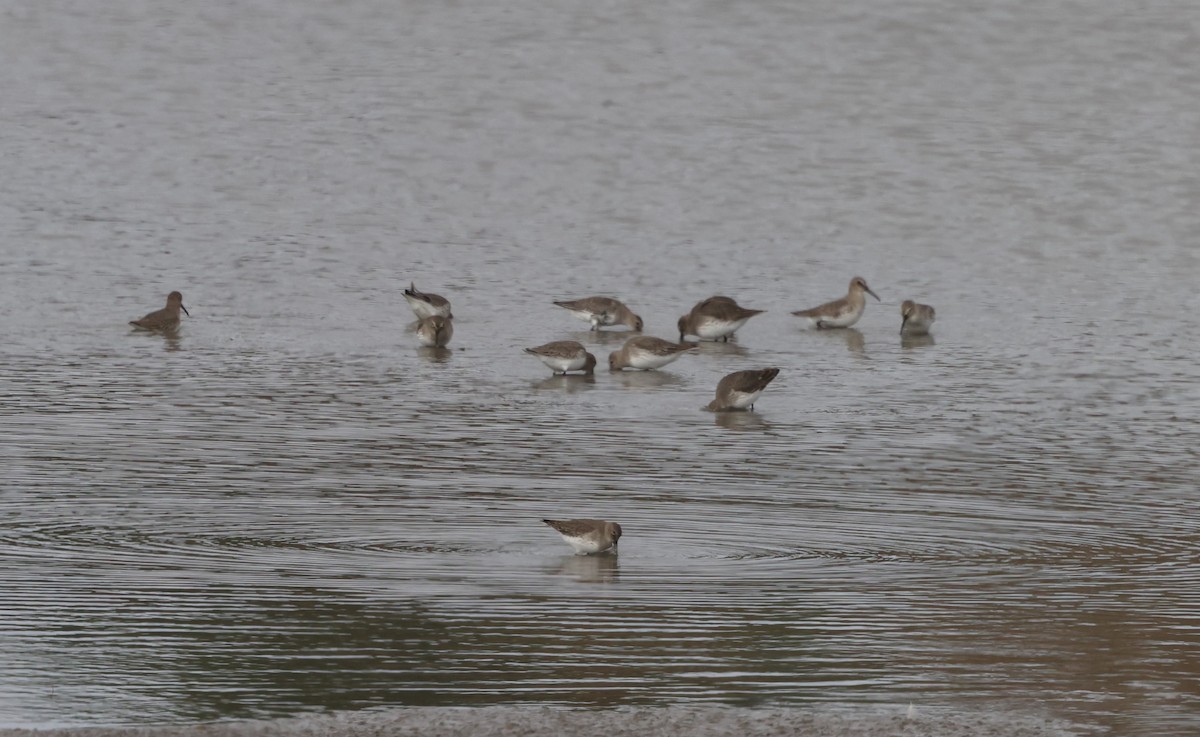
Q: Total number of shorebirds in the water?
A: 11